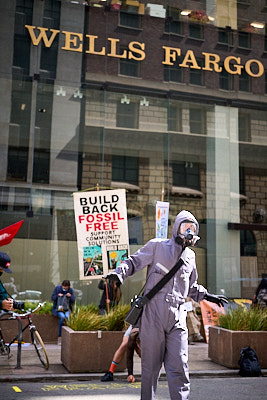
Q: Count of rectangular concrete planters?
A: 3